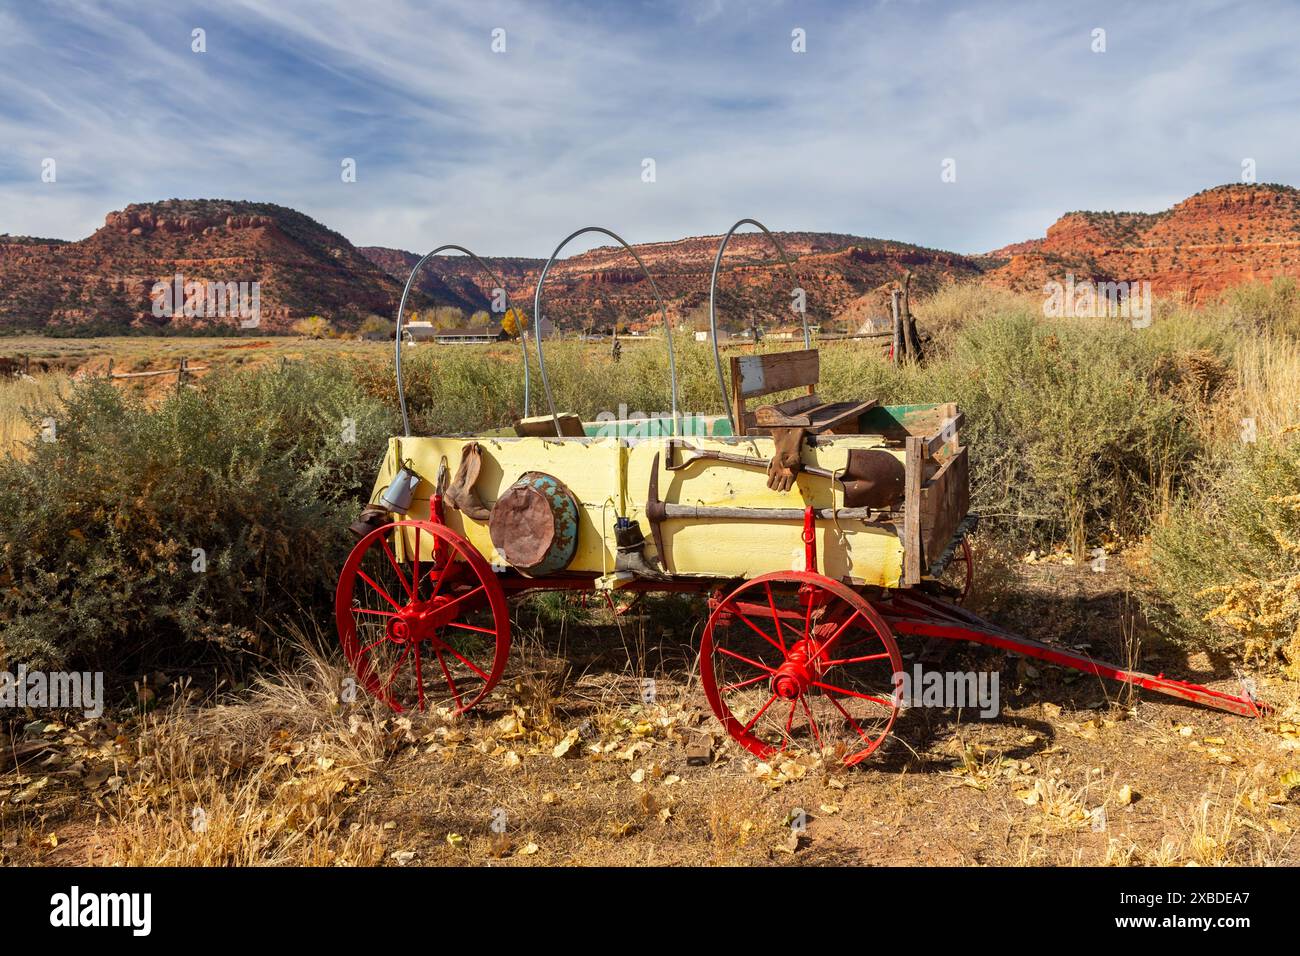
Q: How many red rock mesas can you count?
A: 3